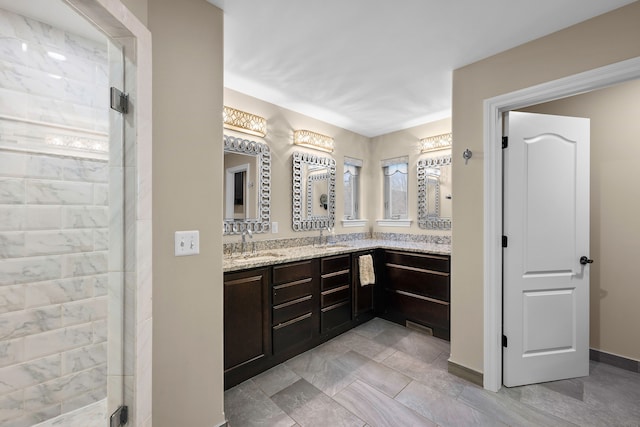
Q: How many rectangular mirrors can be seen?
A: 3